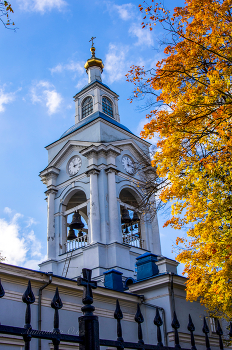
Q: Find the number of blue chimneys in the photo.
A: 2